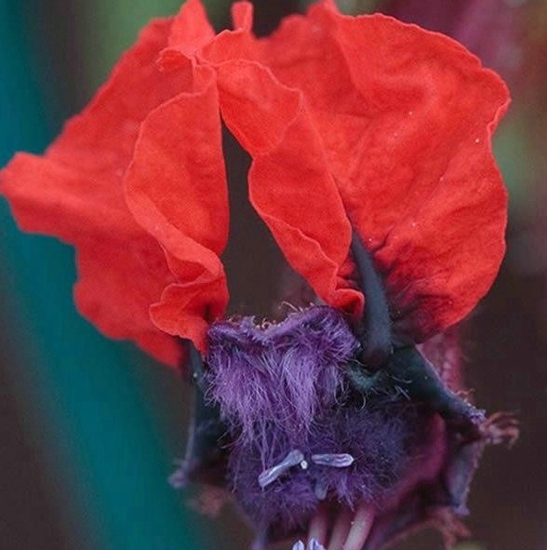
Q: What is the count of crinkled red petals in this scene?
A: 2